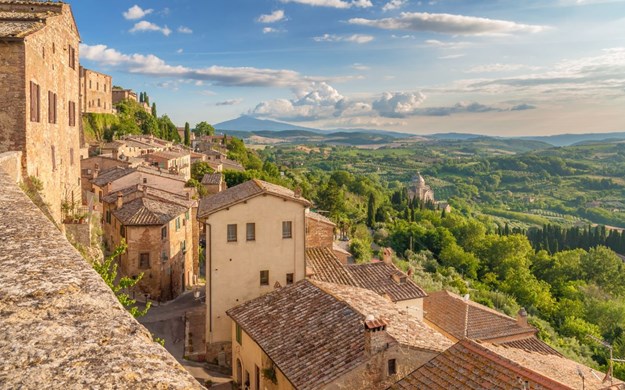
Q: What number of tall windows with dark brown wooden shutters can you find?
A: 4